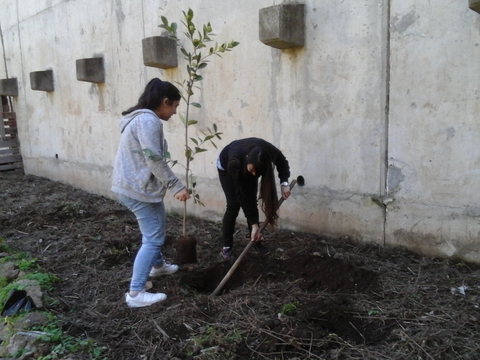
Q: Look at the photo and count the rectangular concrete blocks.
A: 6